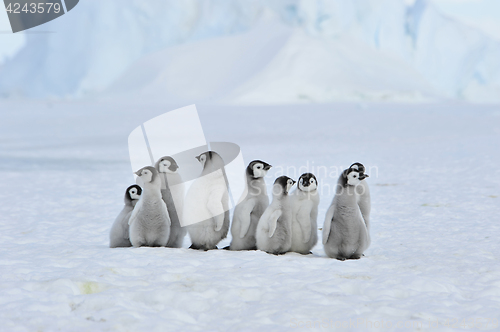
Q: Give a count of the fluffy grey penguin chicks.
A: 9